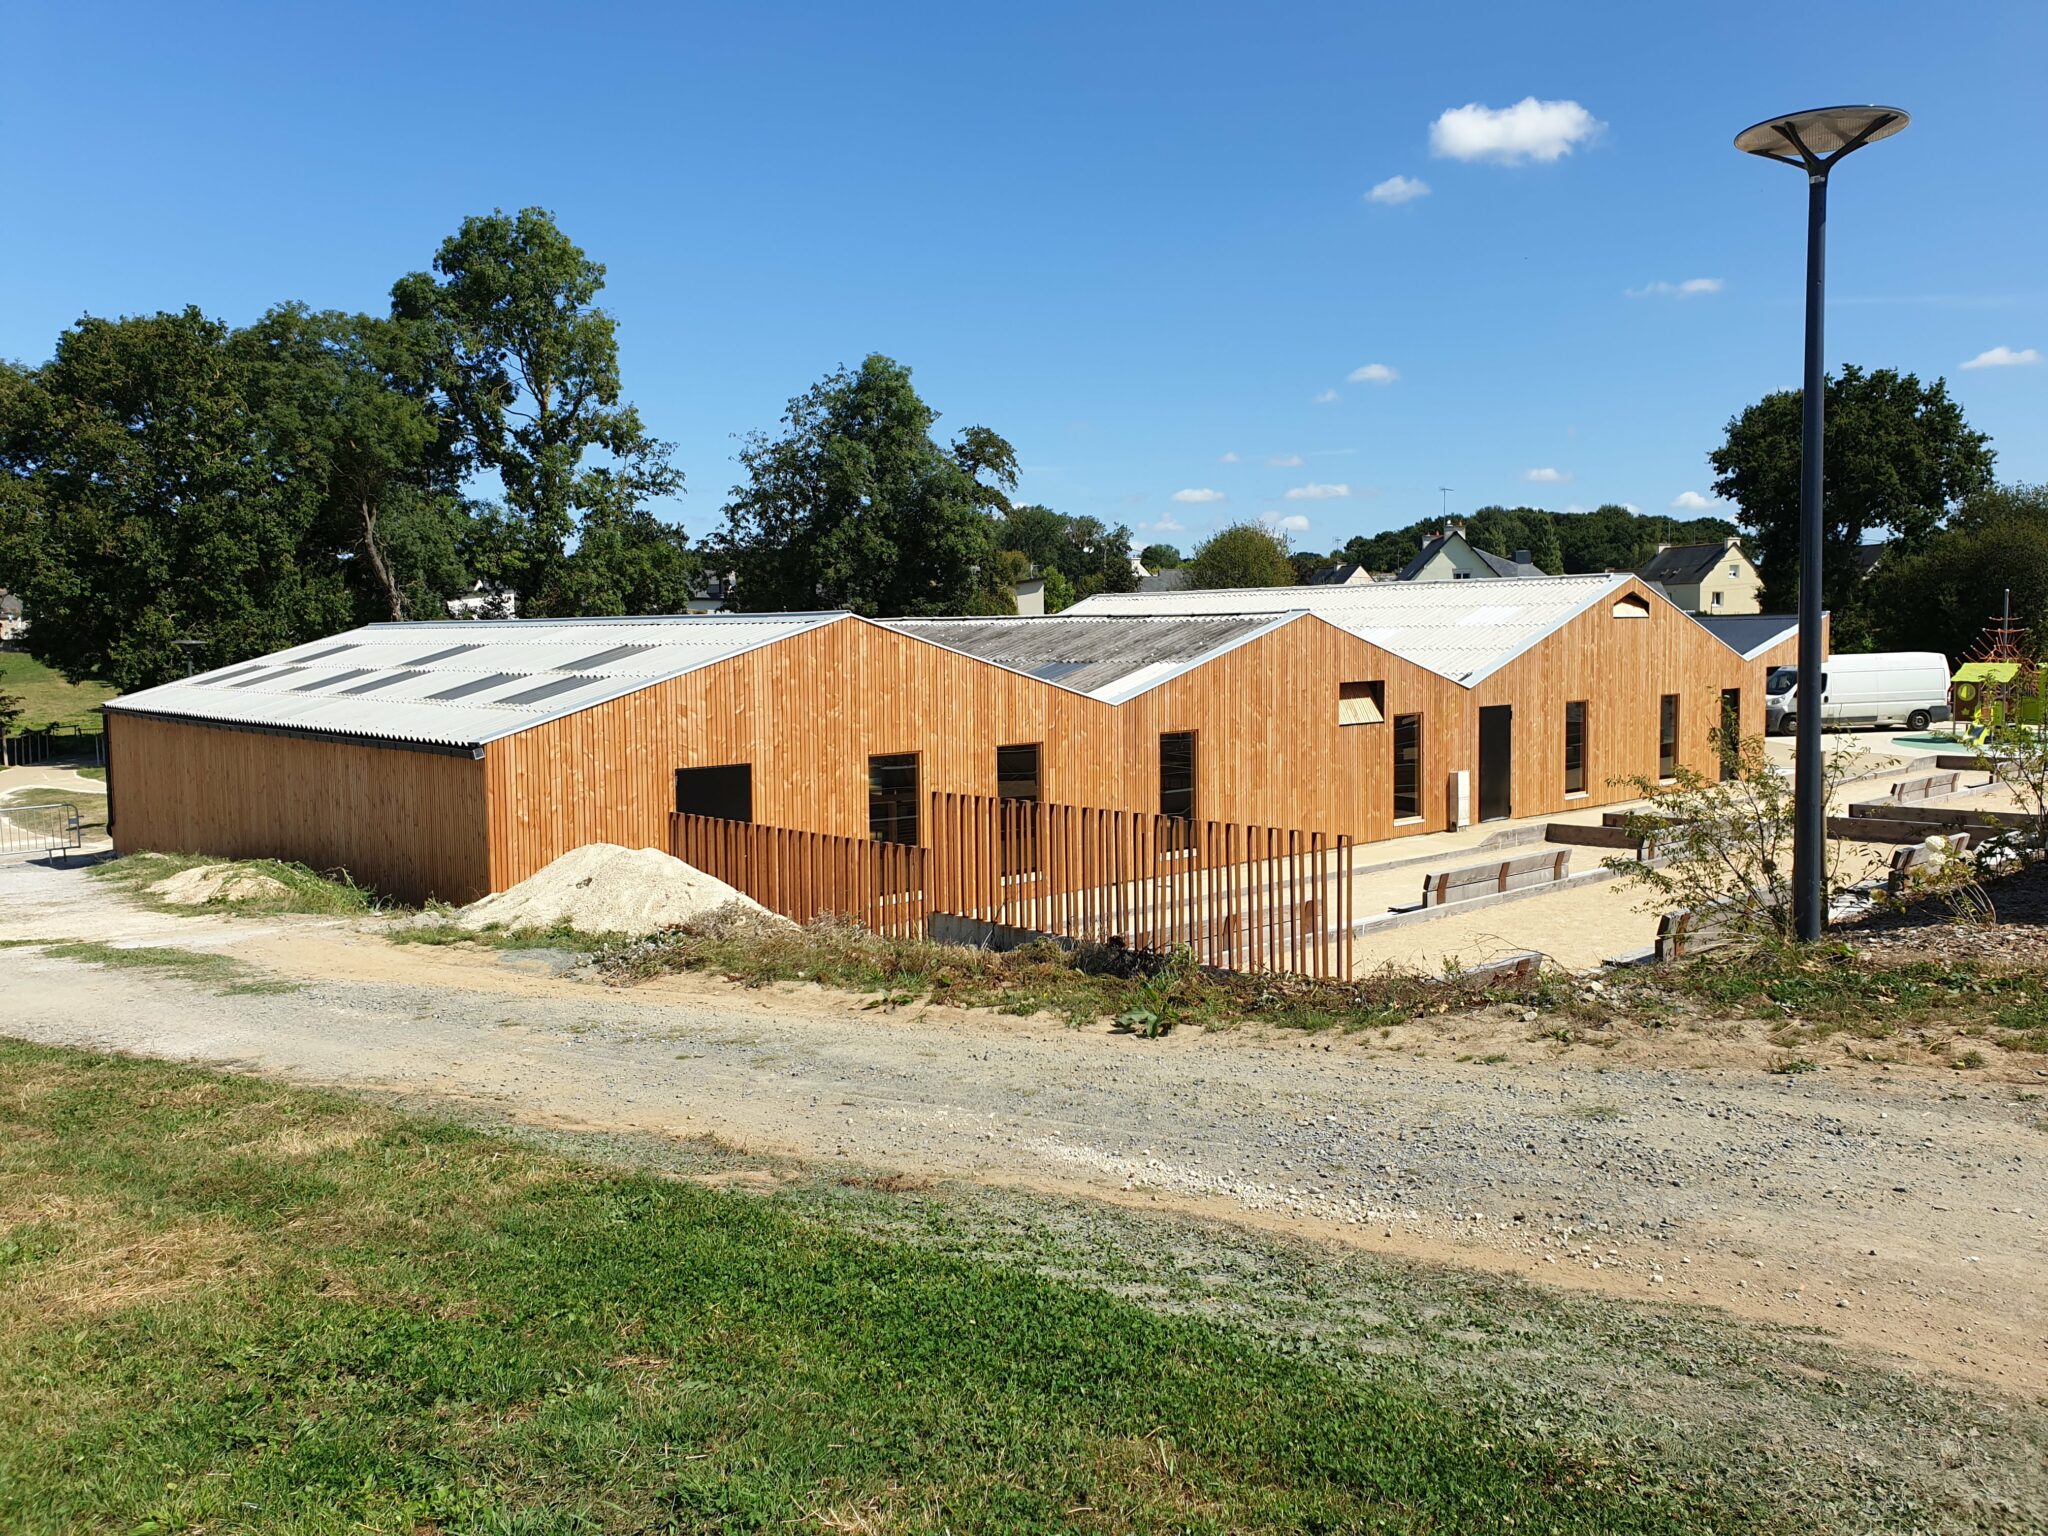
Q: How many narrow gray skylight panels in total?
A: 9